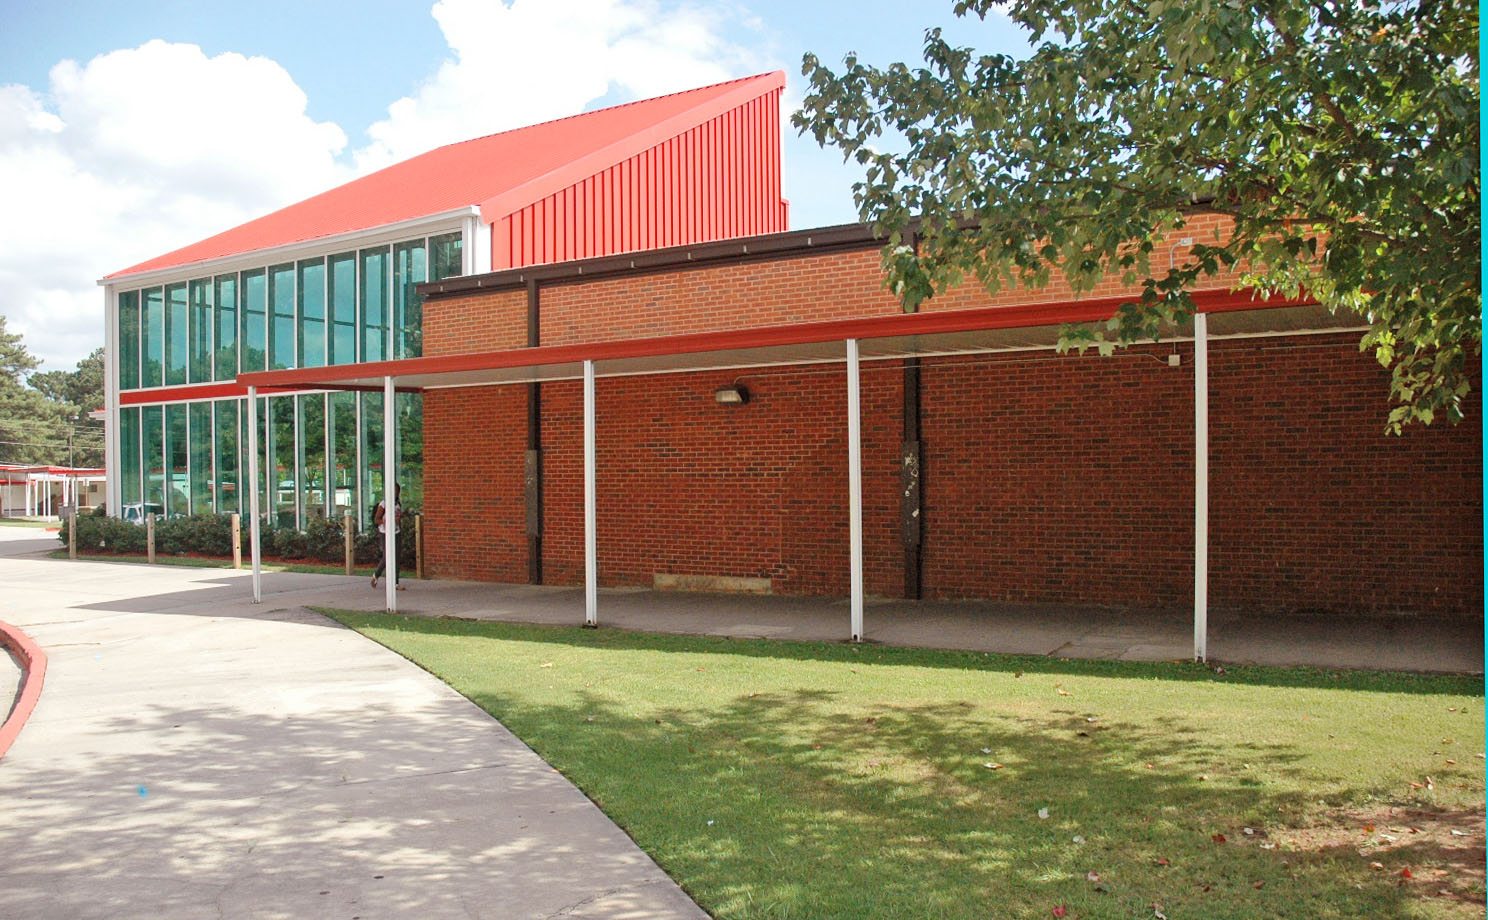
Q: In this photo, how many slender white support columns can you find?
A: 5